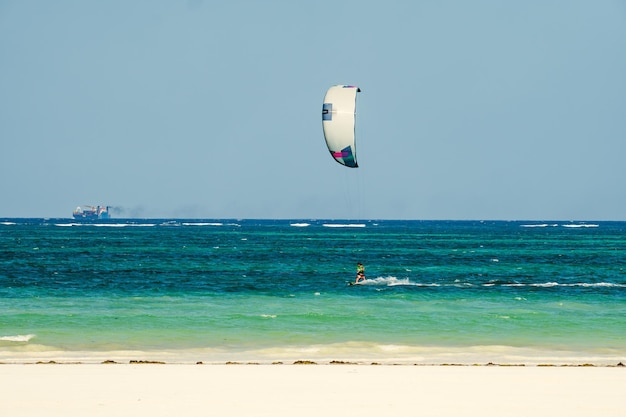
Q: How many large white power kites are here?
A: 1